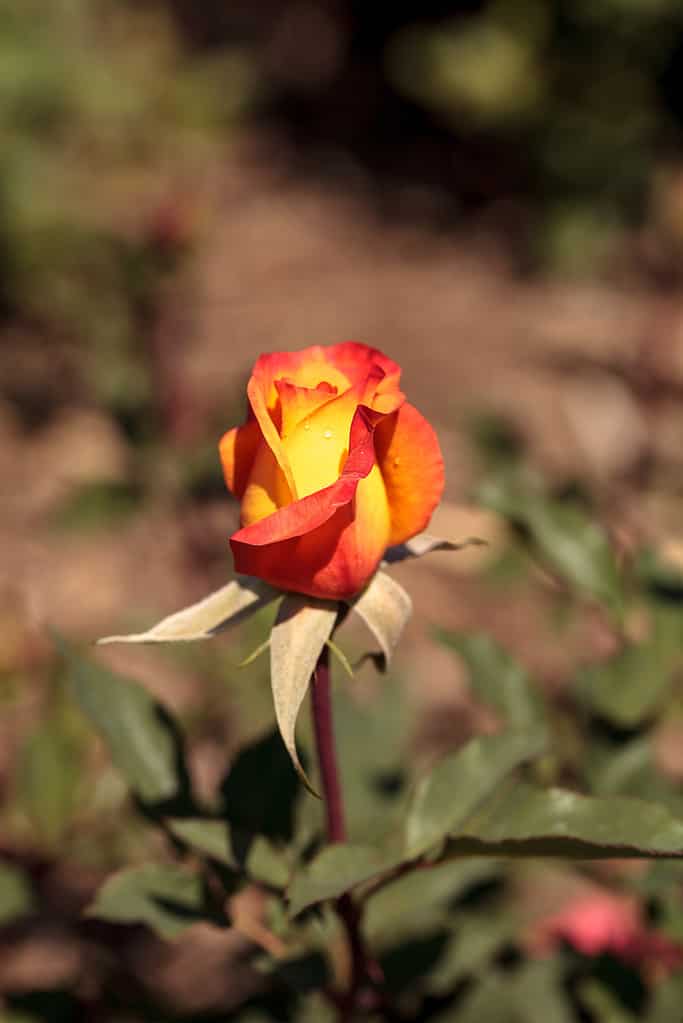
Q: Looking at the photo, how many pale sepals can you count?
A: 4